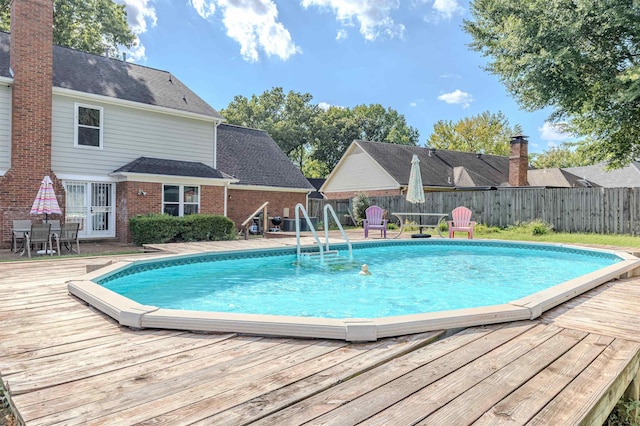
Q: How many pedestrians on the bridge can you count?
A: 0